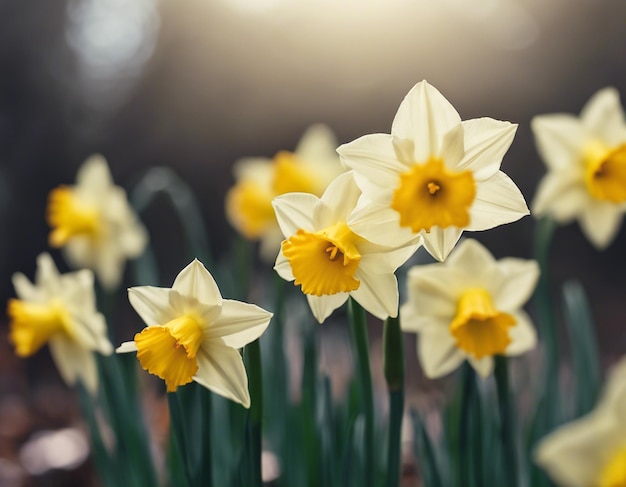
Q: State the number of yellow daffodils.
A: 10